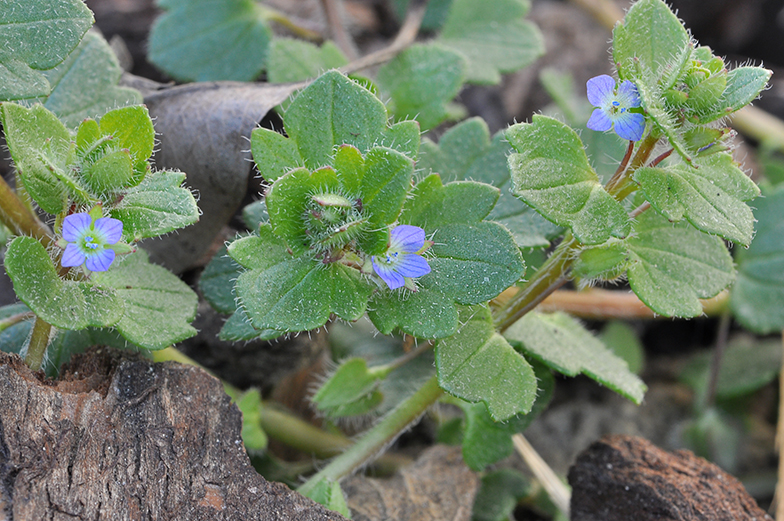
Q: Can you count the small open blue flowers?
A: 3